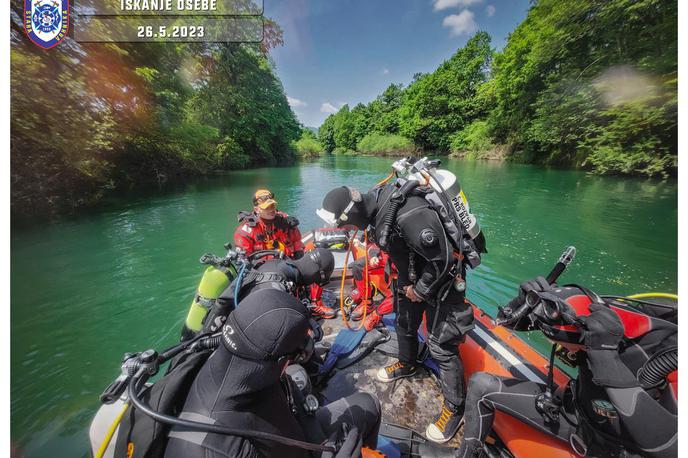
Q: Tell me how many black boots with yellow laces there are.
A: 2